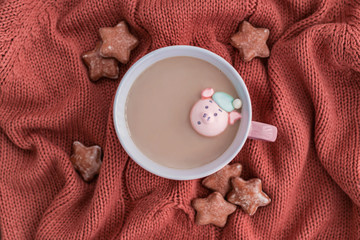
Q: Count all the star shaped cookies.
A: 7